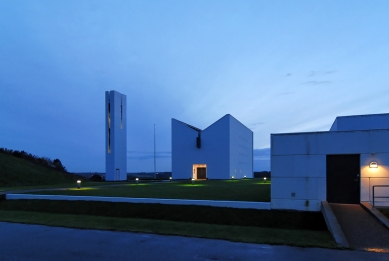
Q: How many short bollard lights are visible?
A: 7